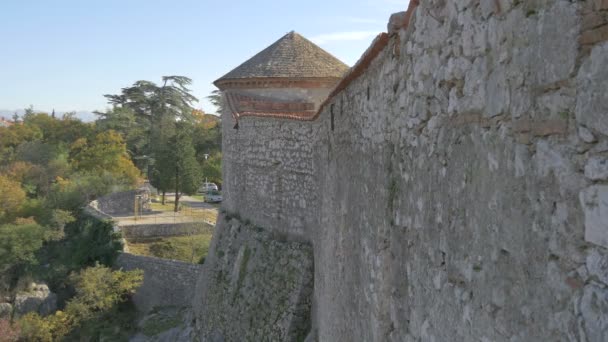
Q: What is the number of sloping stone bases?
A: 1